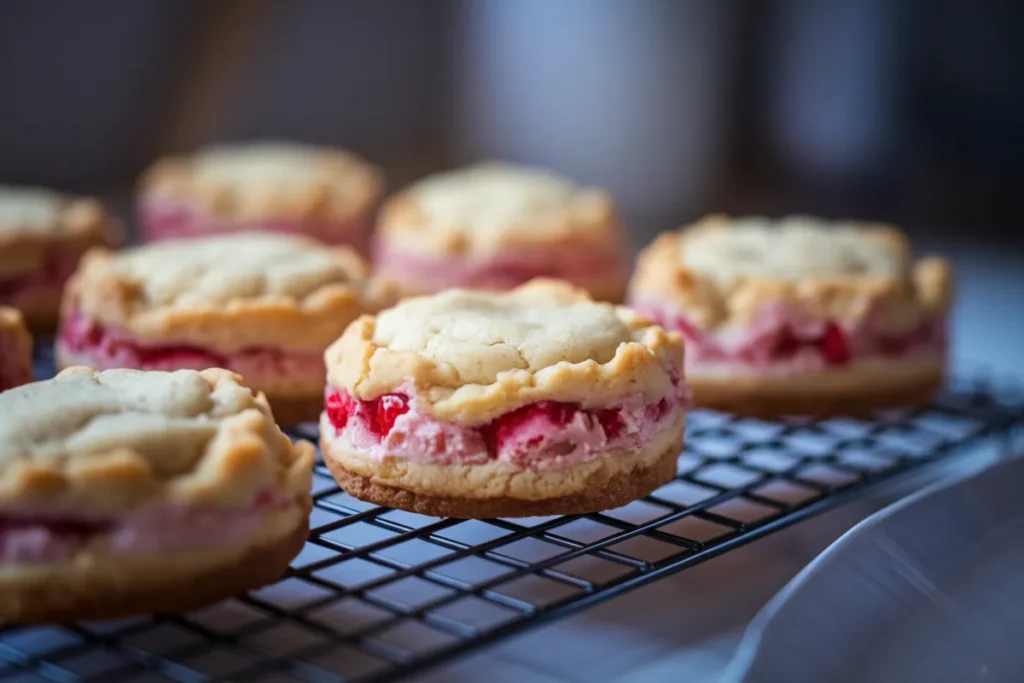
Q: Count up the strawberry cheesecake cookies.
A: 8